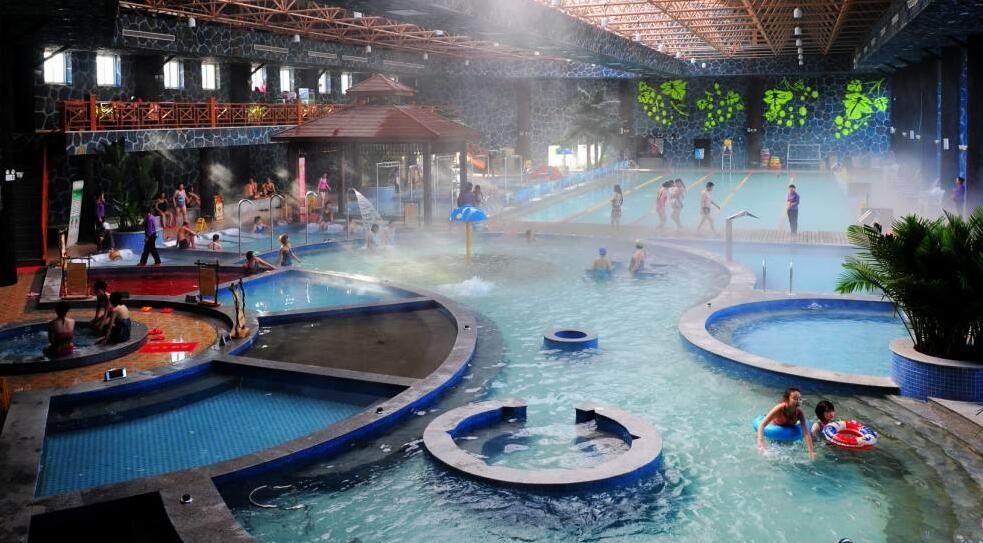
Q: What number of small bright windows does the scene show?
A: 8